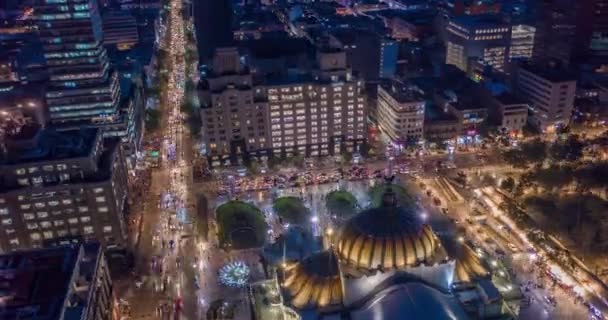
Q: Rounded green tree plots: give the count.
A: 4